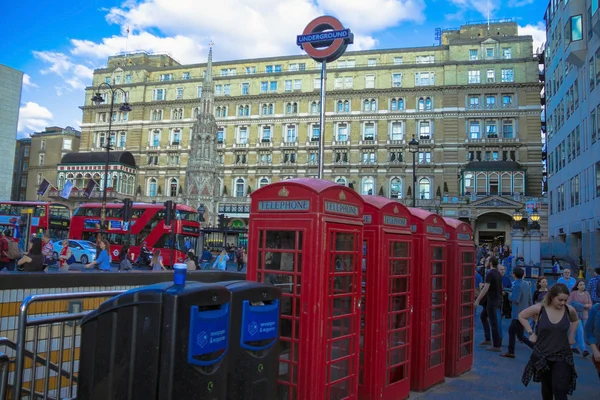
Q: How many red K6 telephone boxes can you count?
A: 4